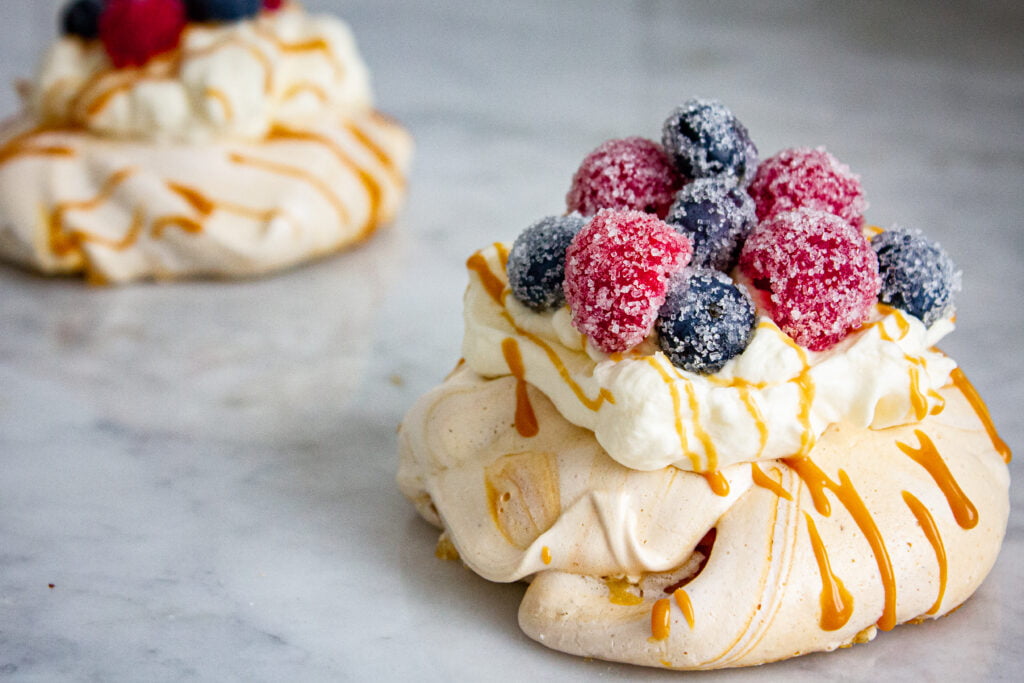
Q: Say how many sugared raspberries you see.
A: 4